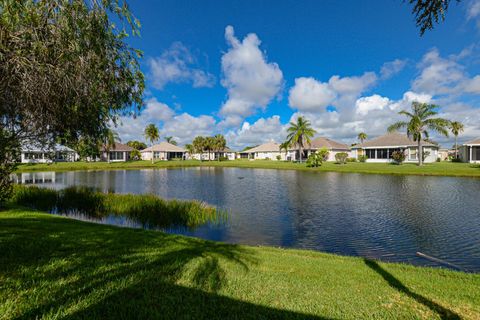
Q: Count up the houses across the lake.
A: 8